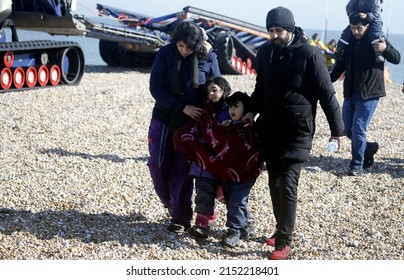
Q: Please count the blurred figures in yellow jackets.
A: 2